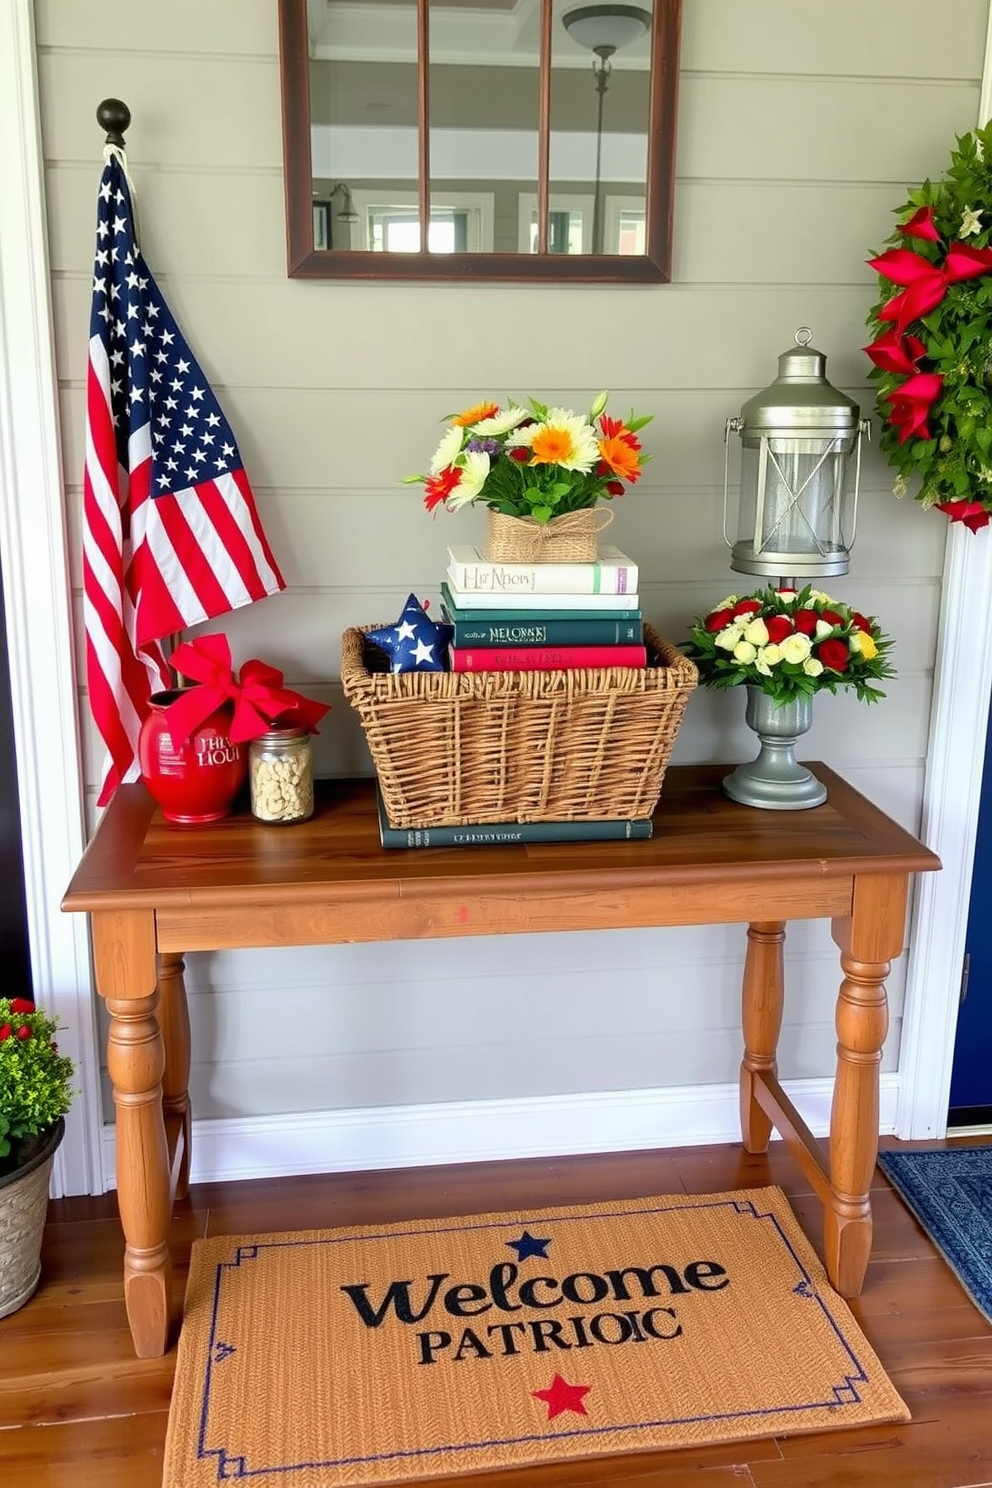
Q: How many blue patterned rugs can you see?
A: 1